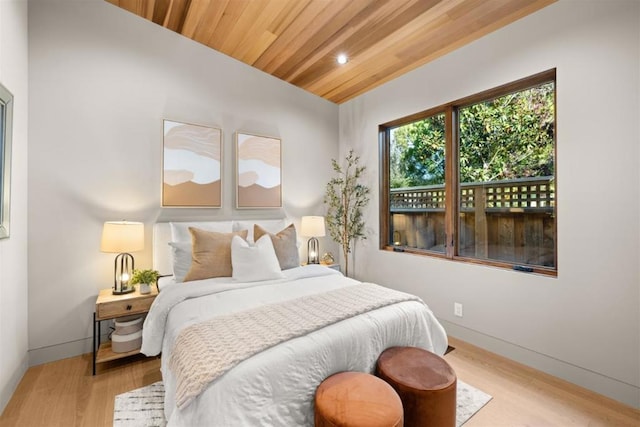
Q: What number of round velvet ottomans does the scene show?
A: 2